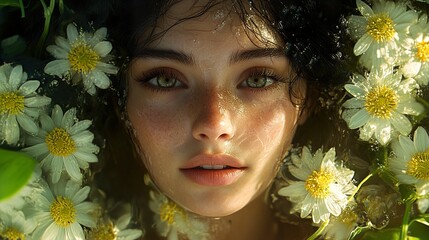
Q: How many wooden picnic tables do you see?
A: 0